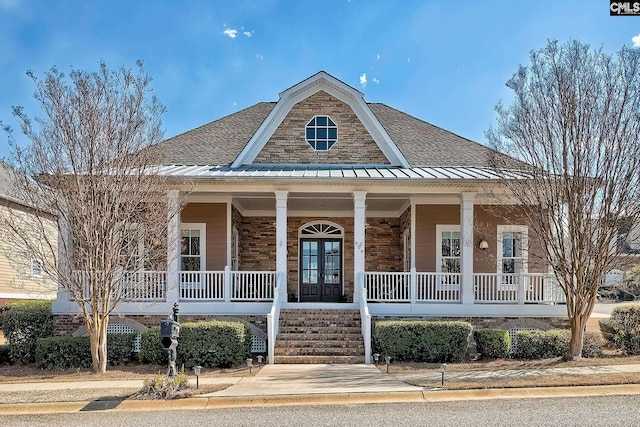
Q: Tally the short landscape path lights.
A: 6